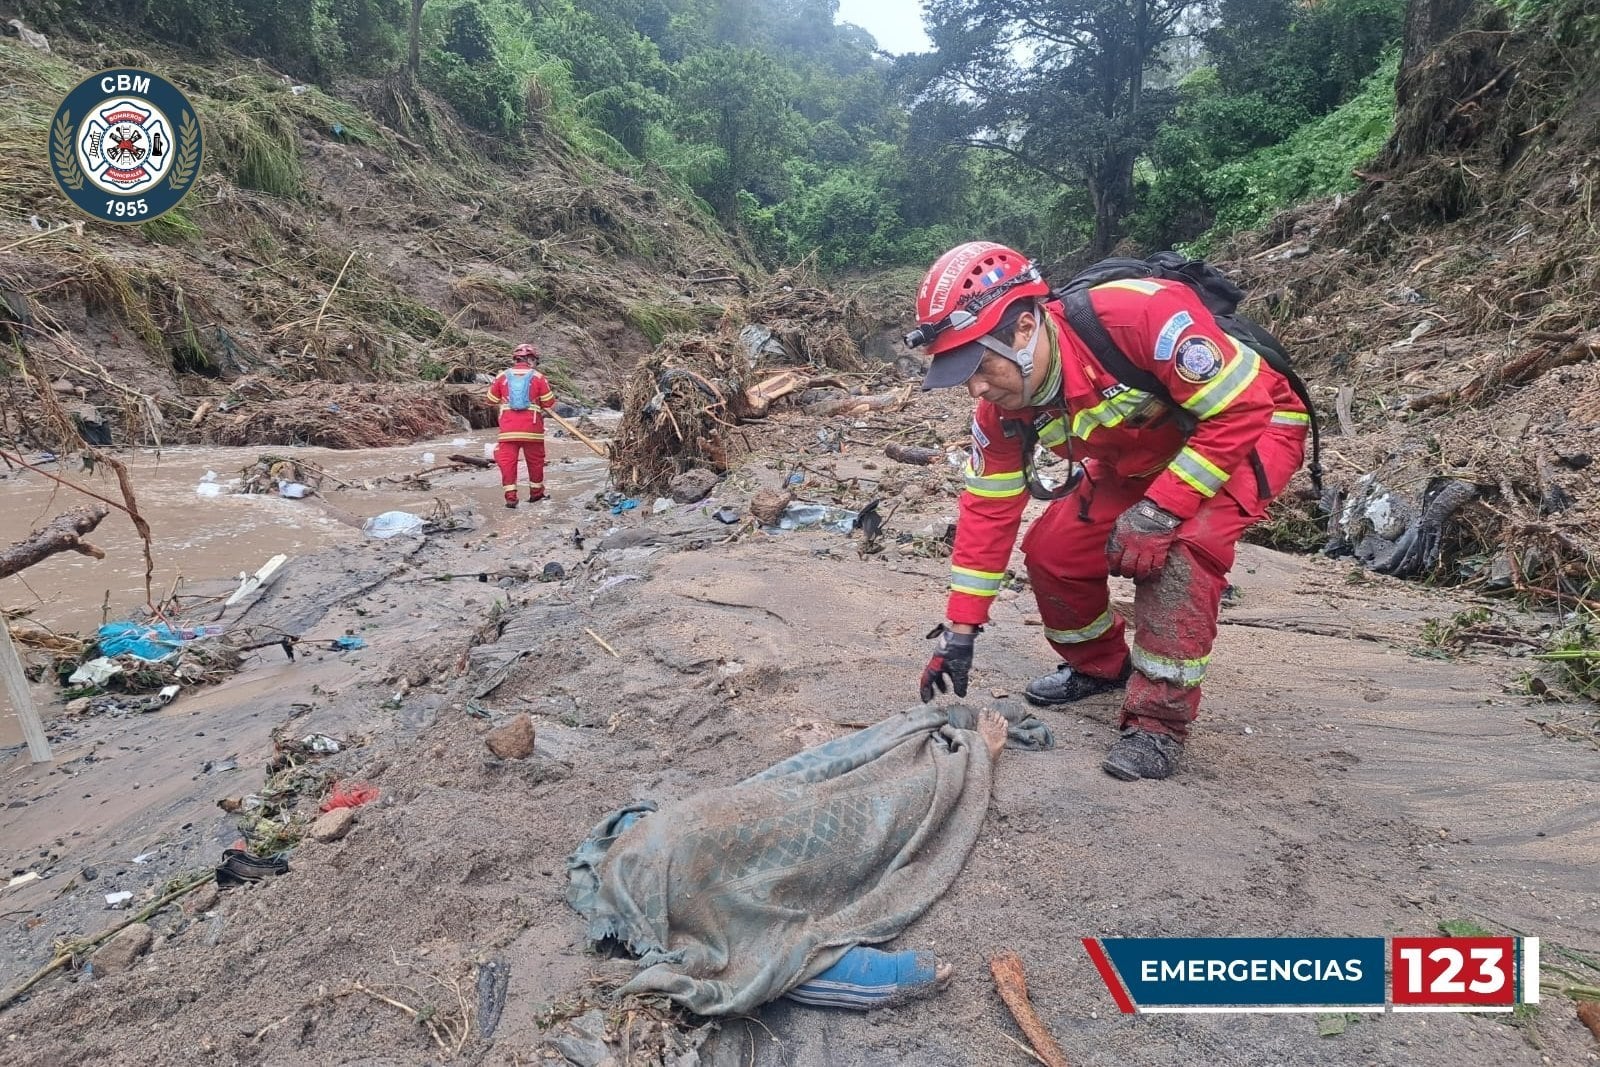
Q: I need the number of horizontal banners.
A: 1